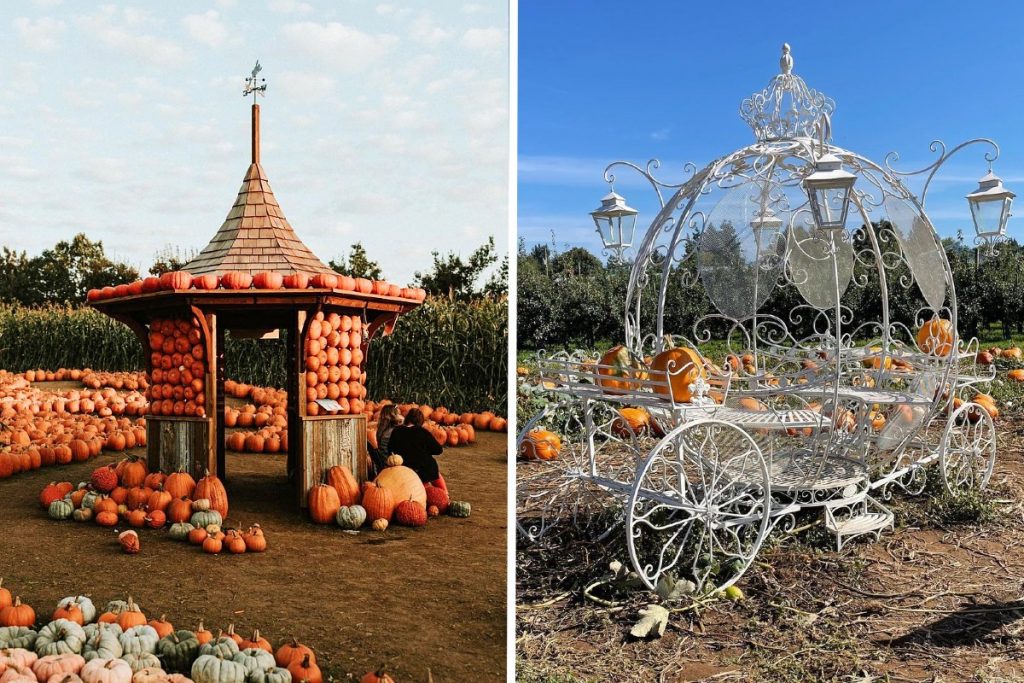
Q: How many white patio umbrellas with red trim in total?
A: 0